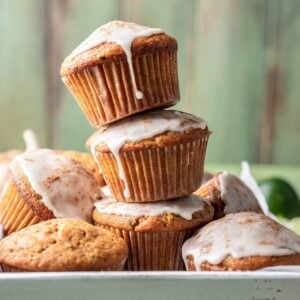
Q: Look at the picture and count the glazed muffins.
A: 6